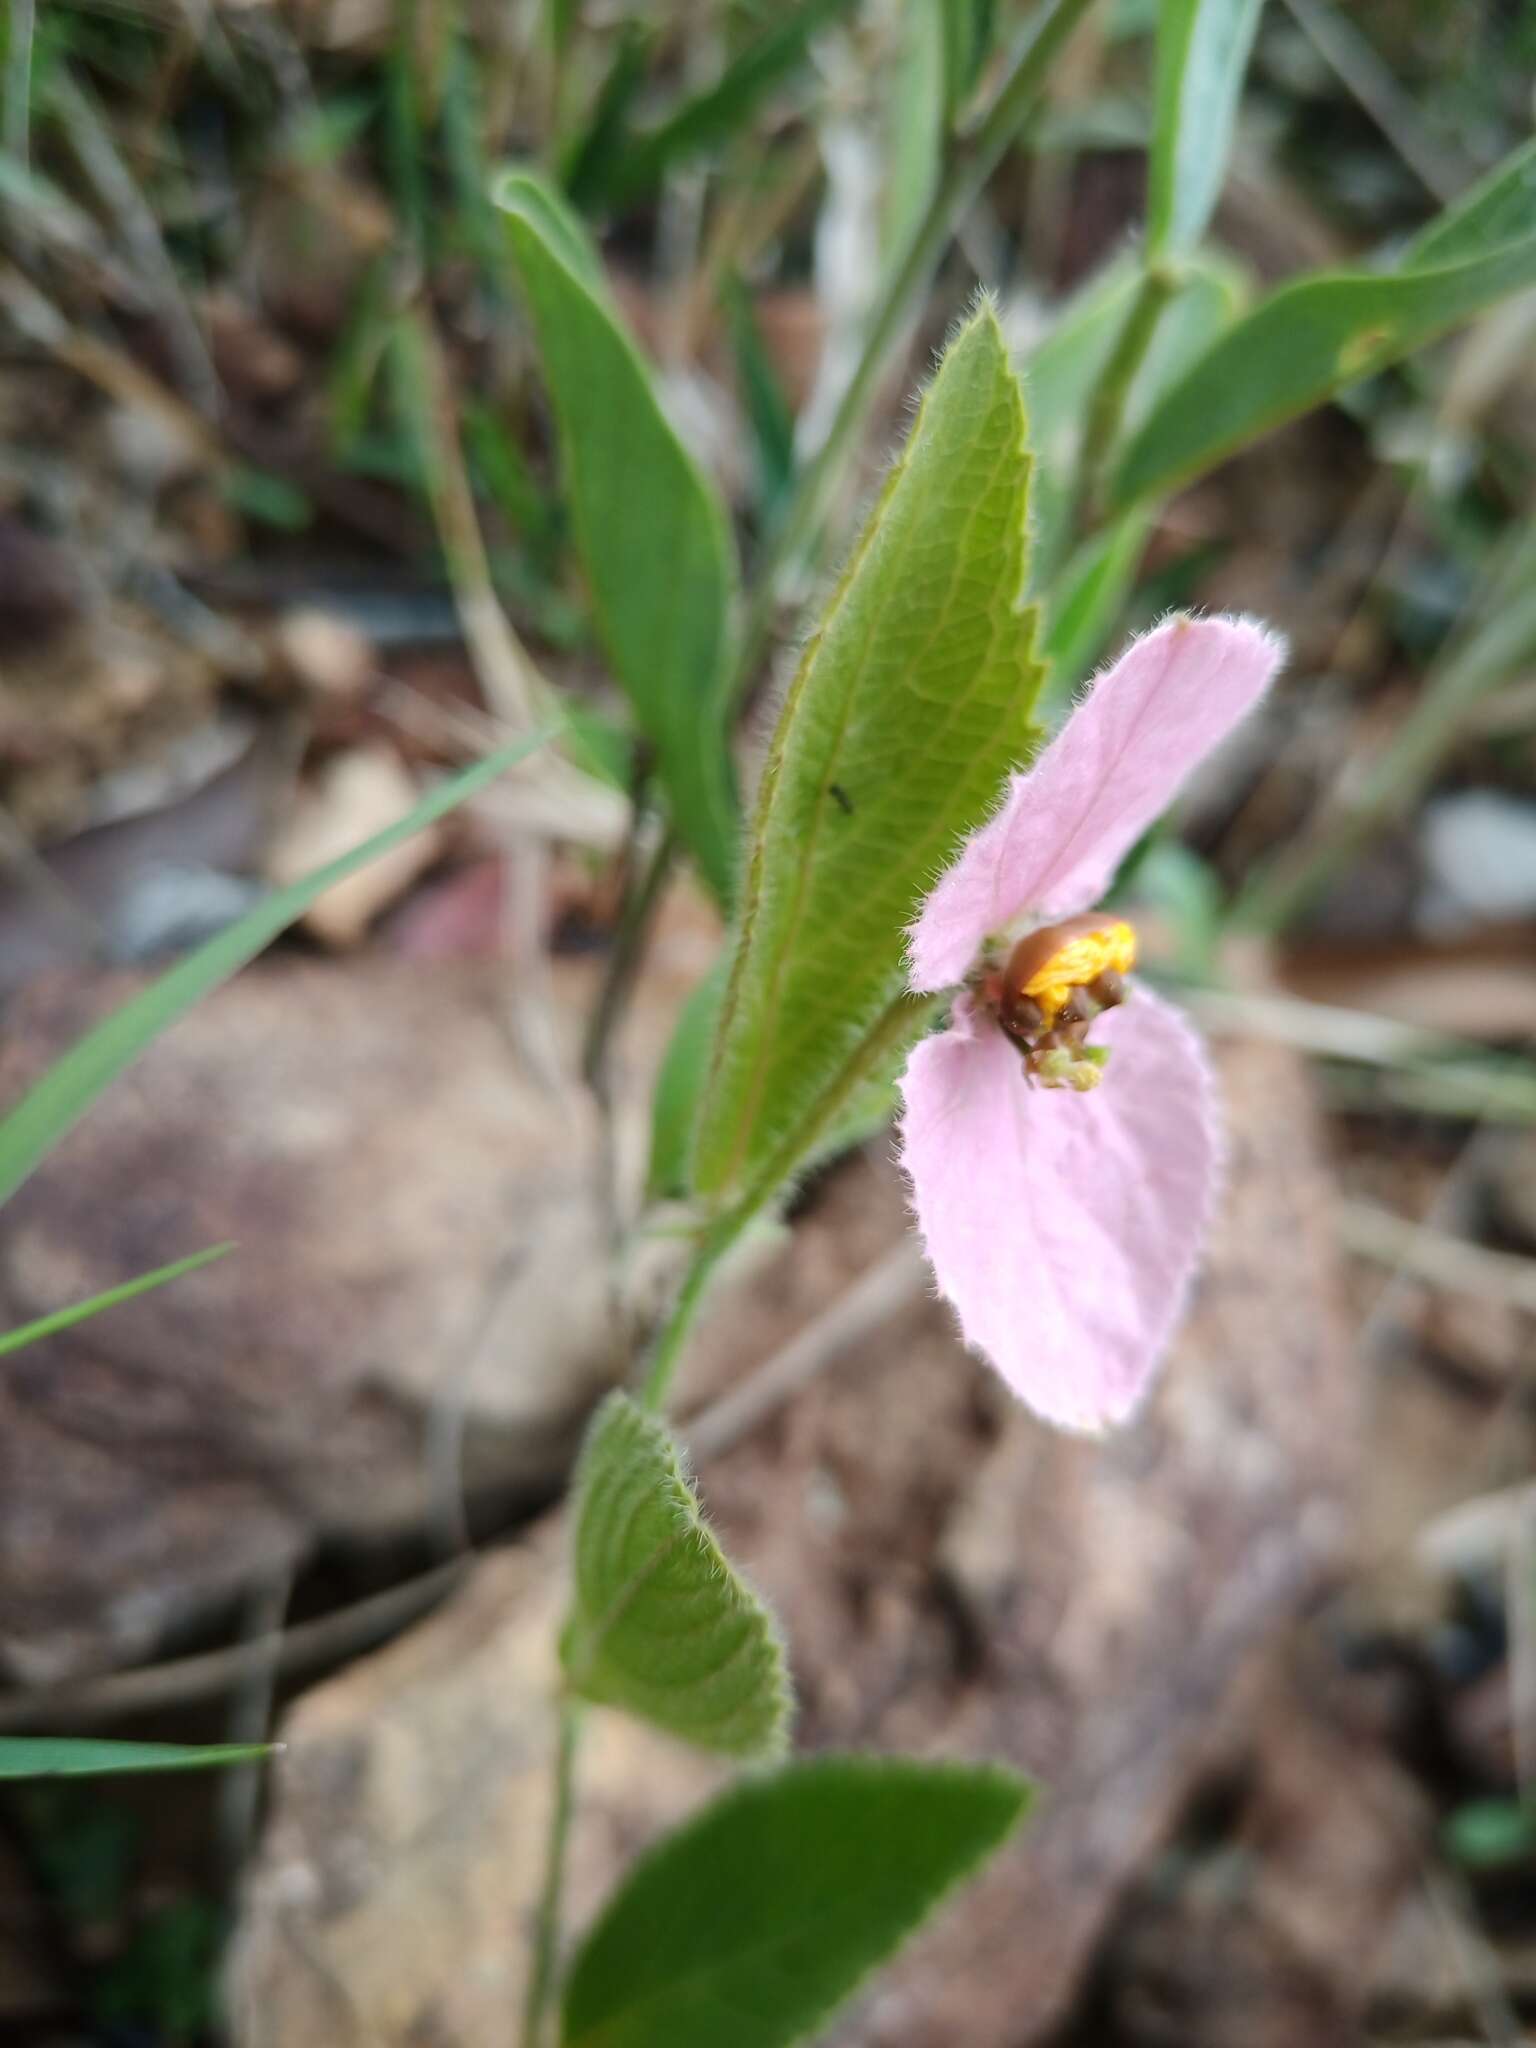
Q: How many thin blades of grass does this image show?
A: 3